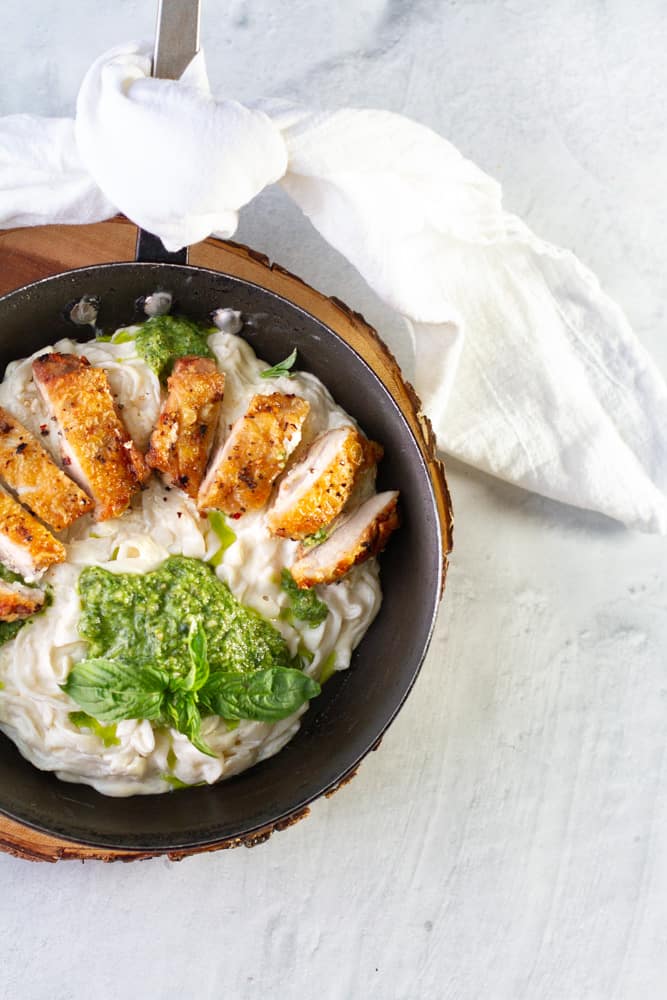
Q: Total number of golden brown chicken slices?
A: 8